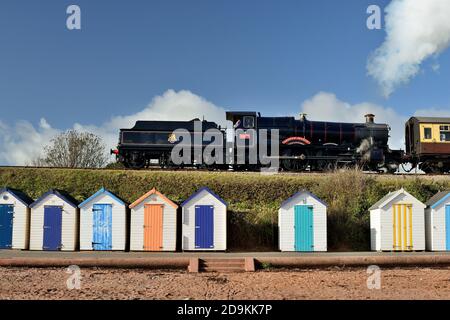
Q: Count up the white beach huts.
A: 8